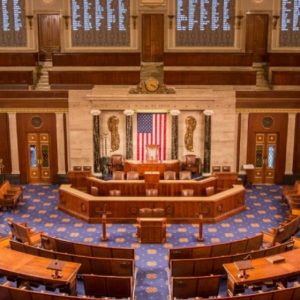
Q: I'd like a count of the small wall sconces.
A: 6